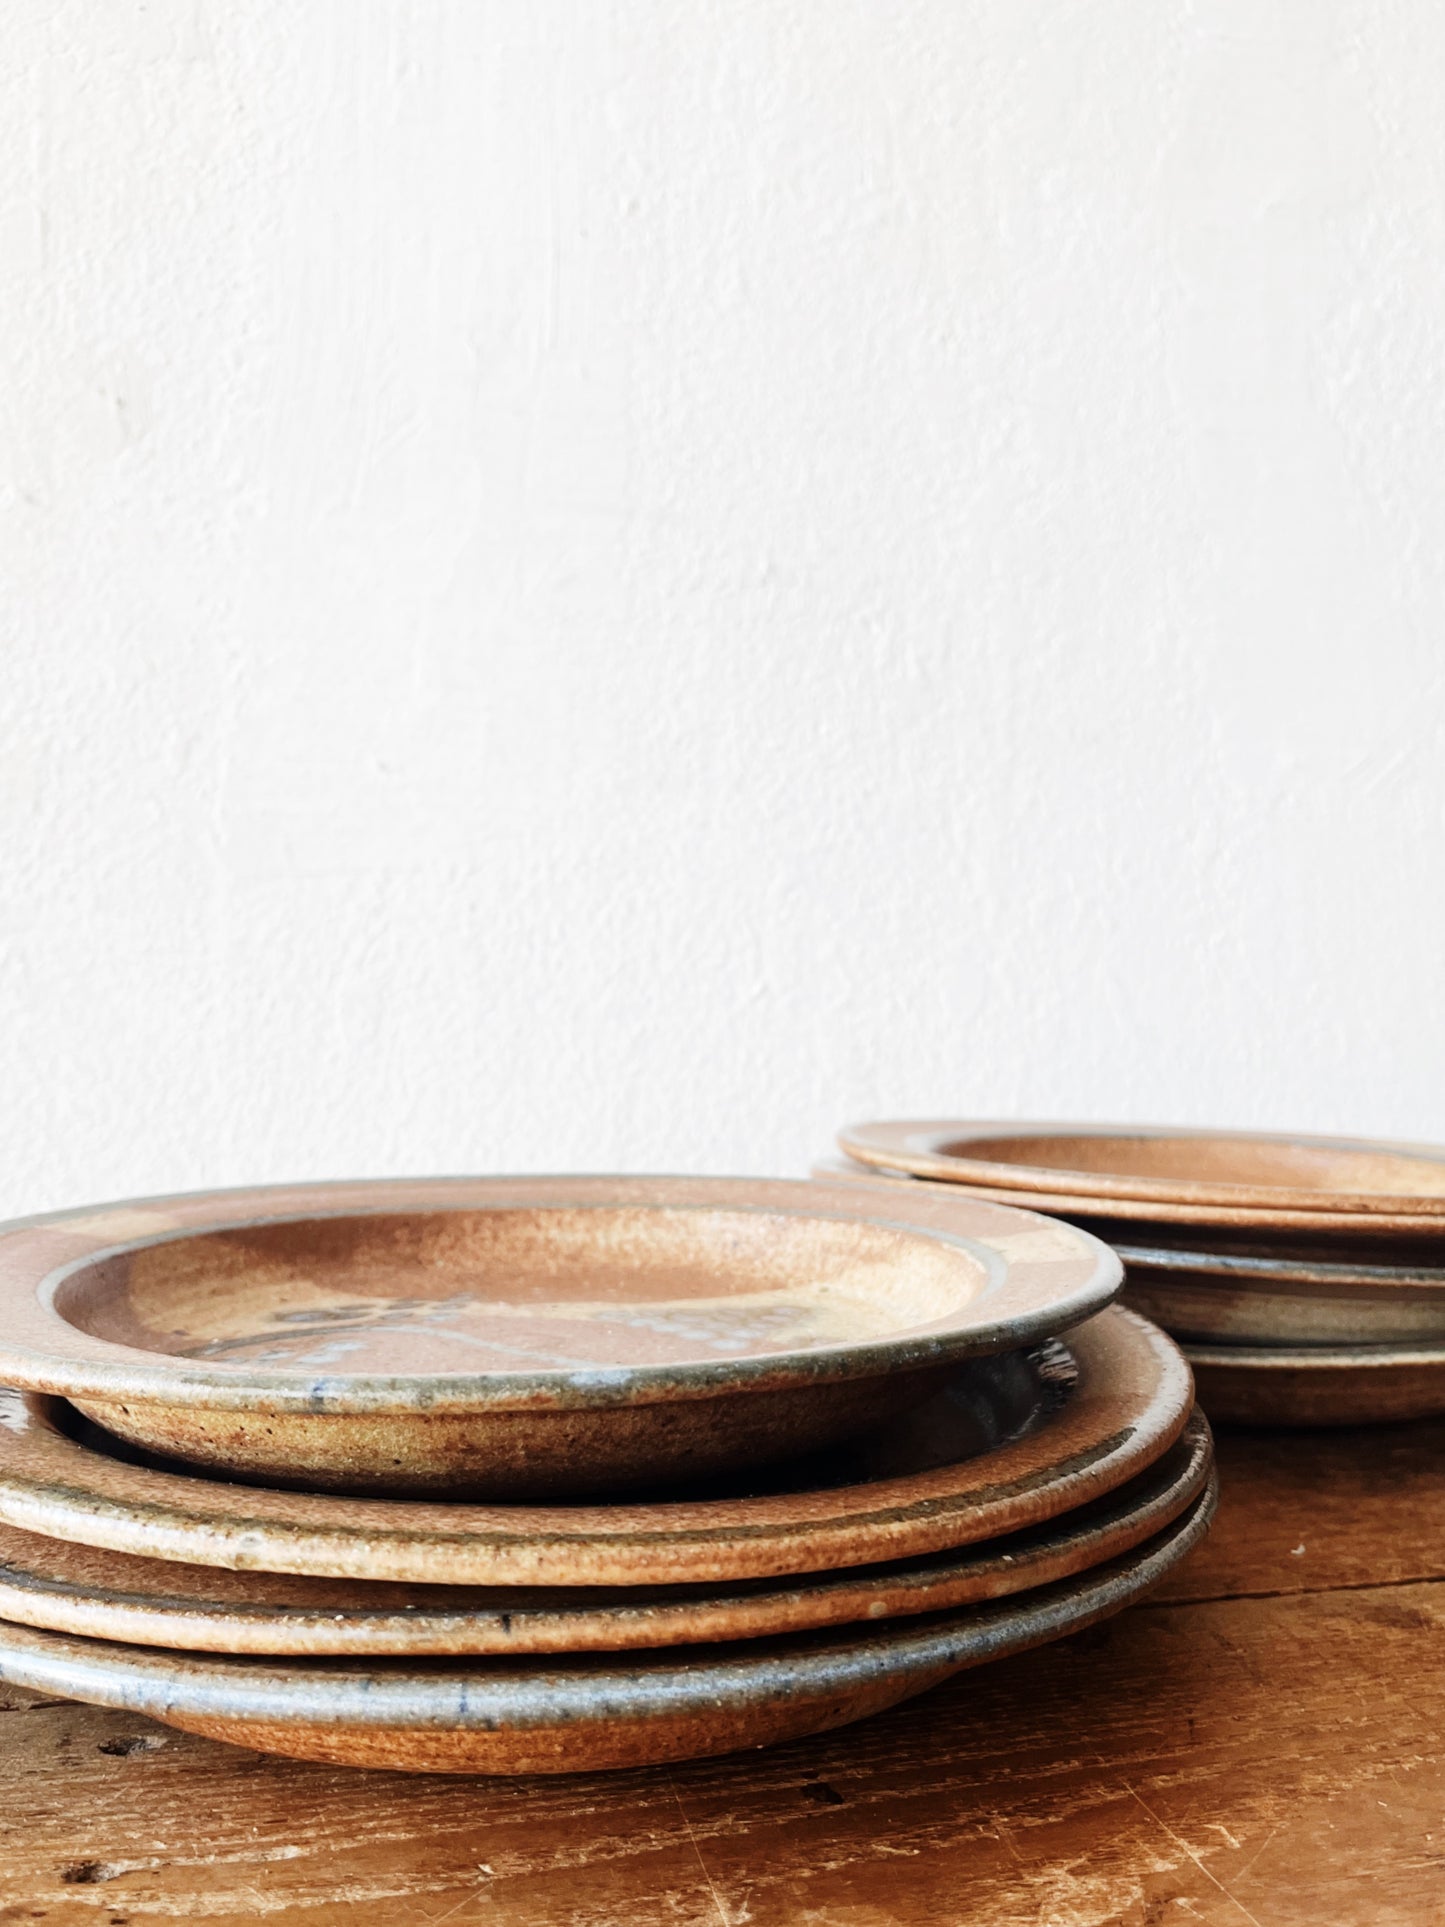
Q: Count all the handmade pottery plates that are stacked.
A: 8